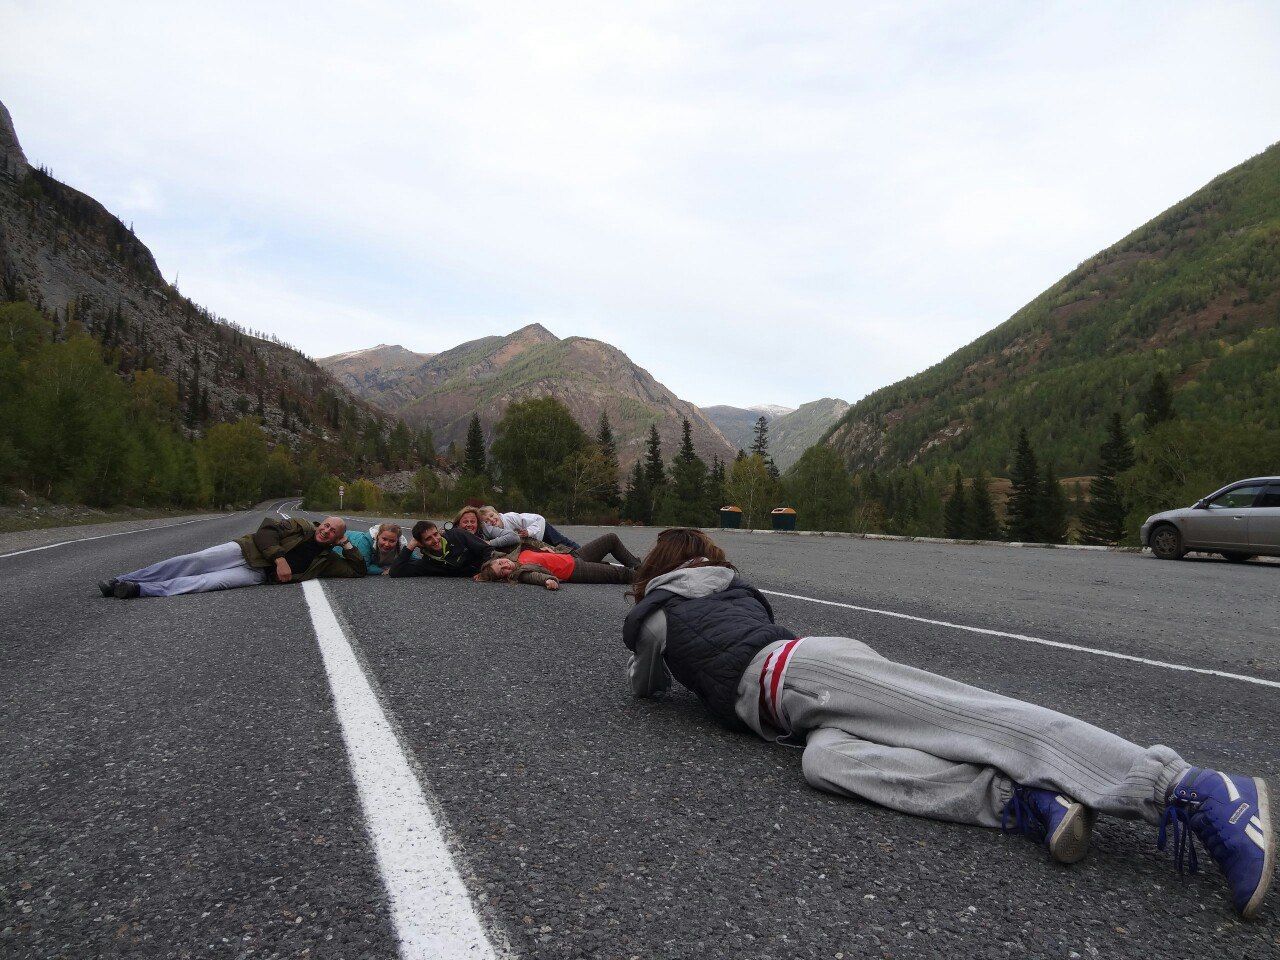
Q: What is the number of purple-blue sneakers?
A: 2